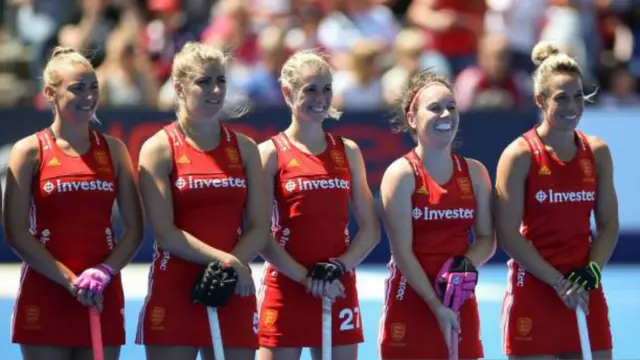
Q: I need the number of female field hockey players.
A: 5